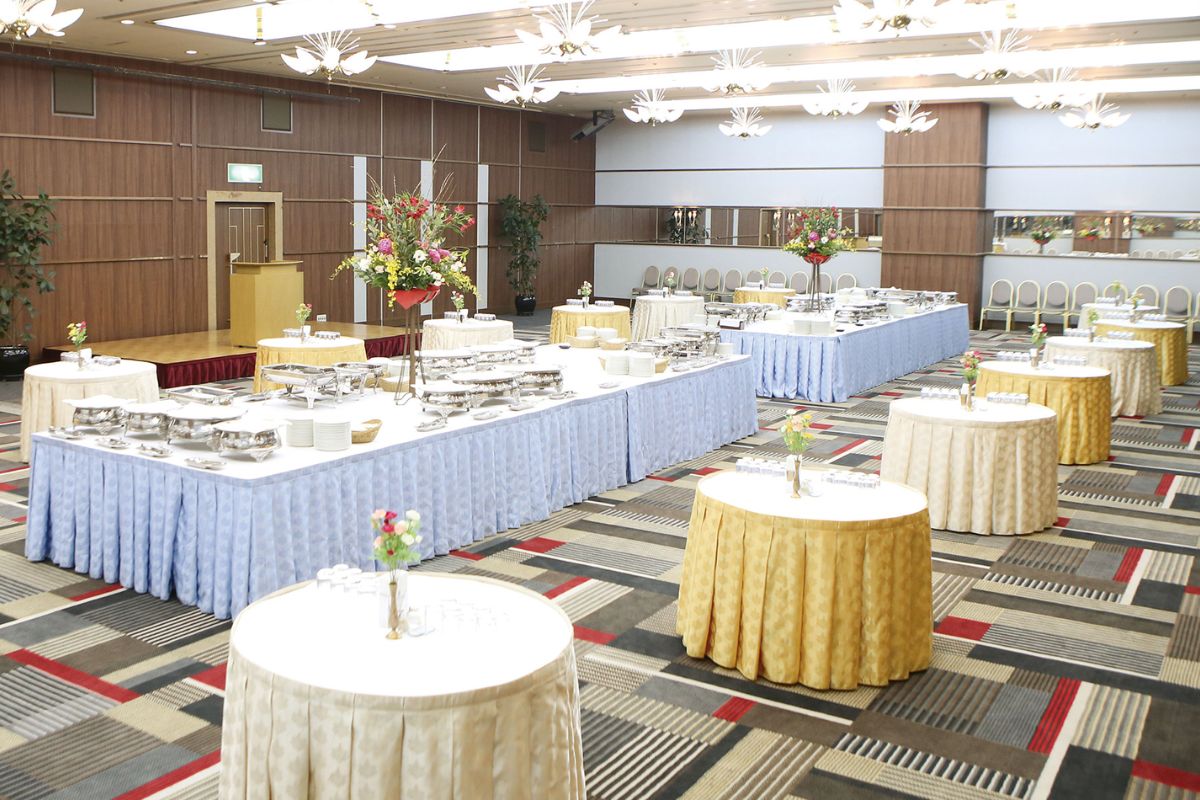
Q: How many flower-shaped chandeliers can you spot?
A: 13